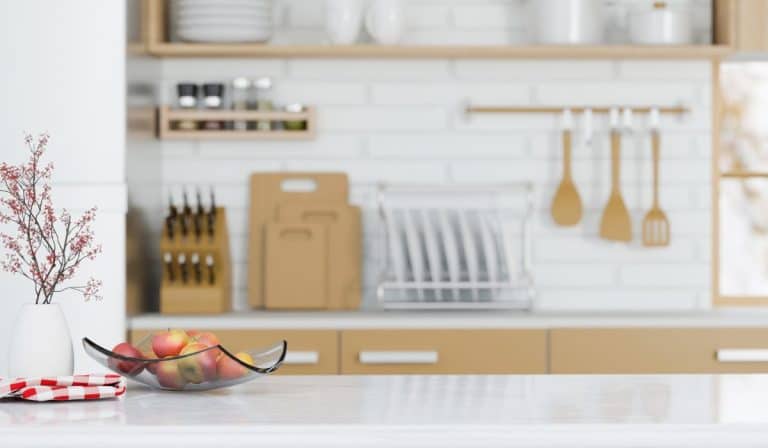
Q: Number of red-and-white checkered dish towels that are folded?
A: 1